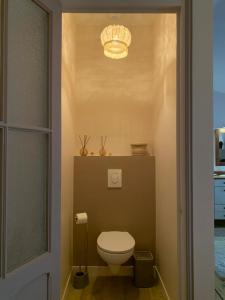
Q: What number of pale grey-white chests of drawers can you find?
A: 1